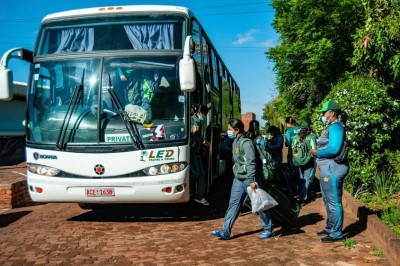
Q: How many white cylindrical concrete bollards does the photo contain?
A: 0